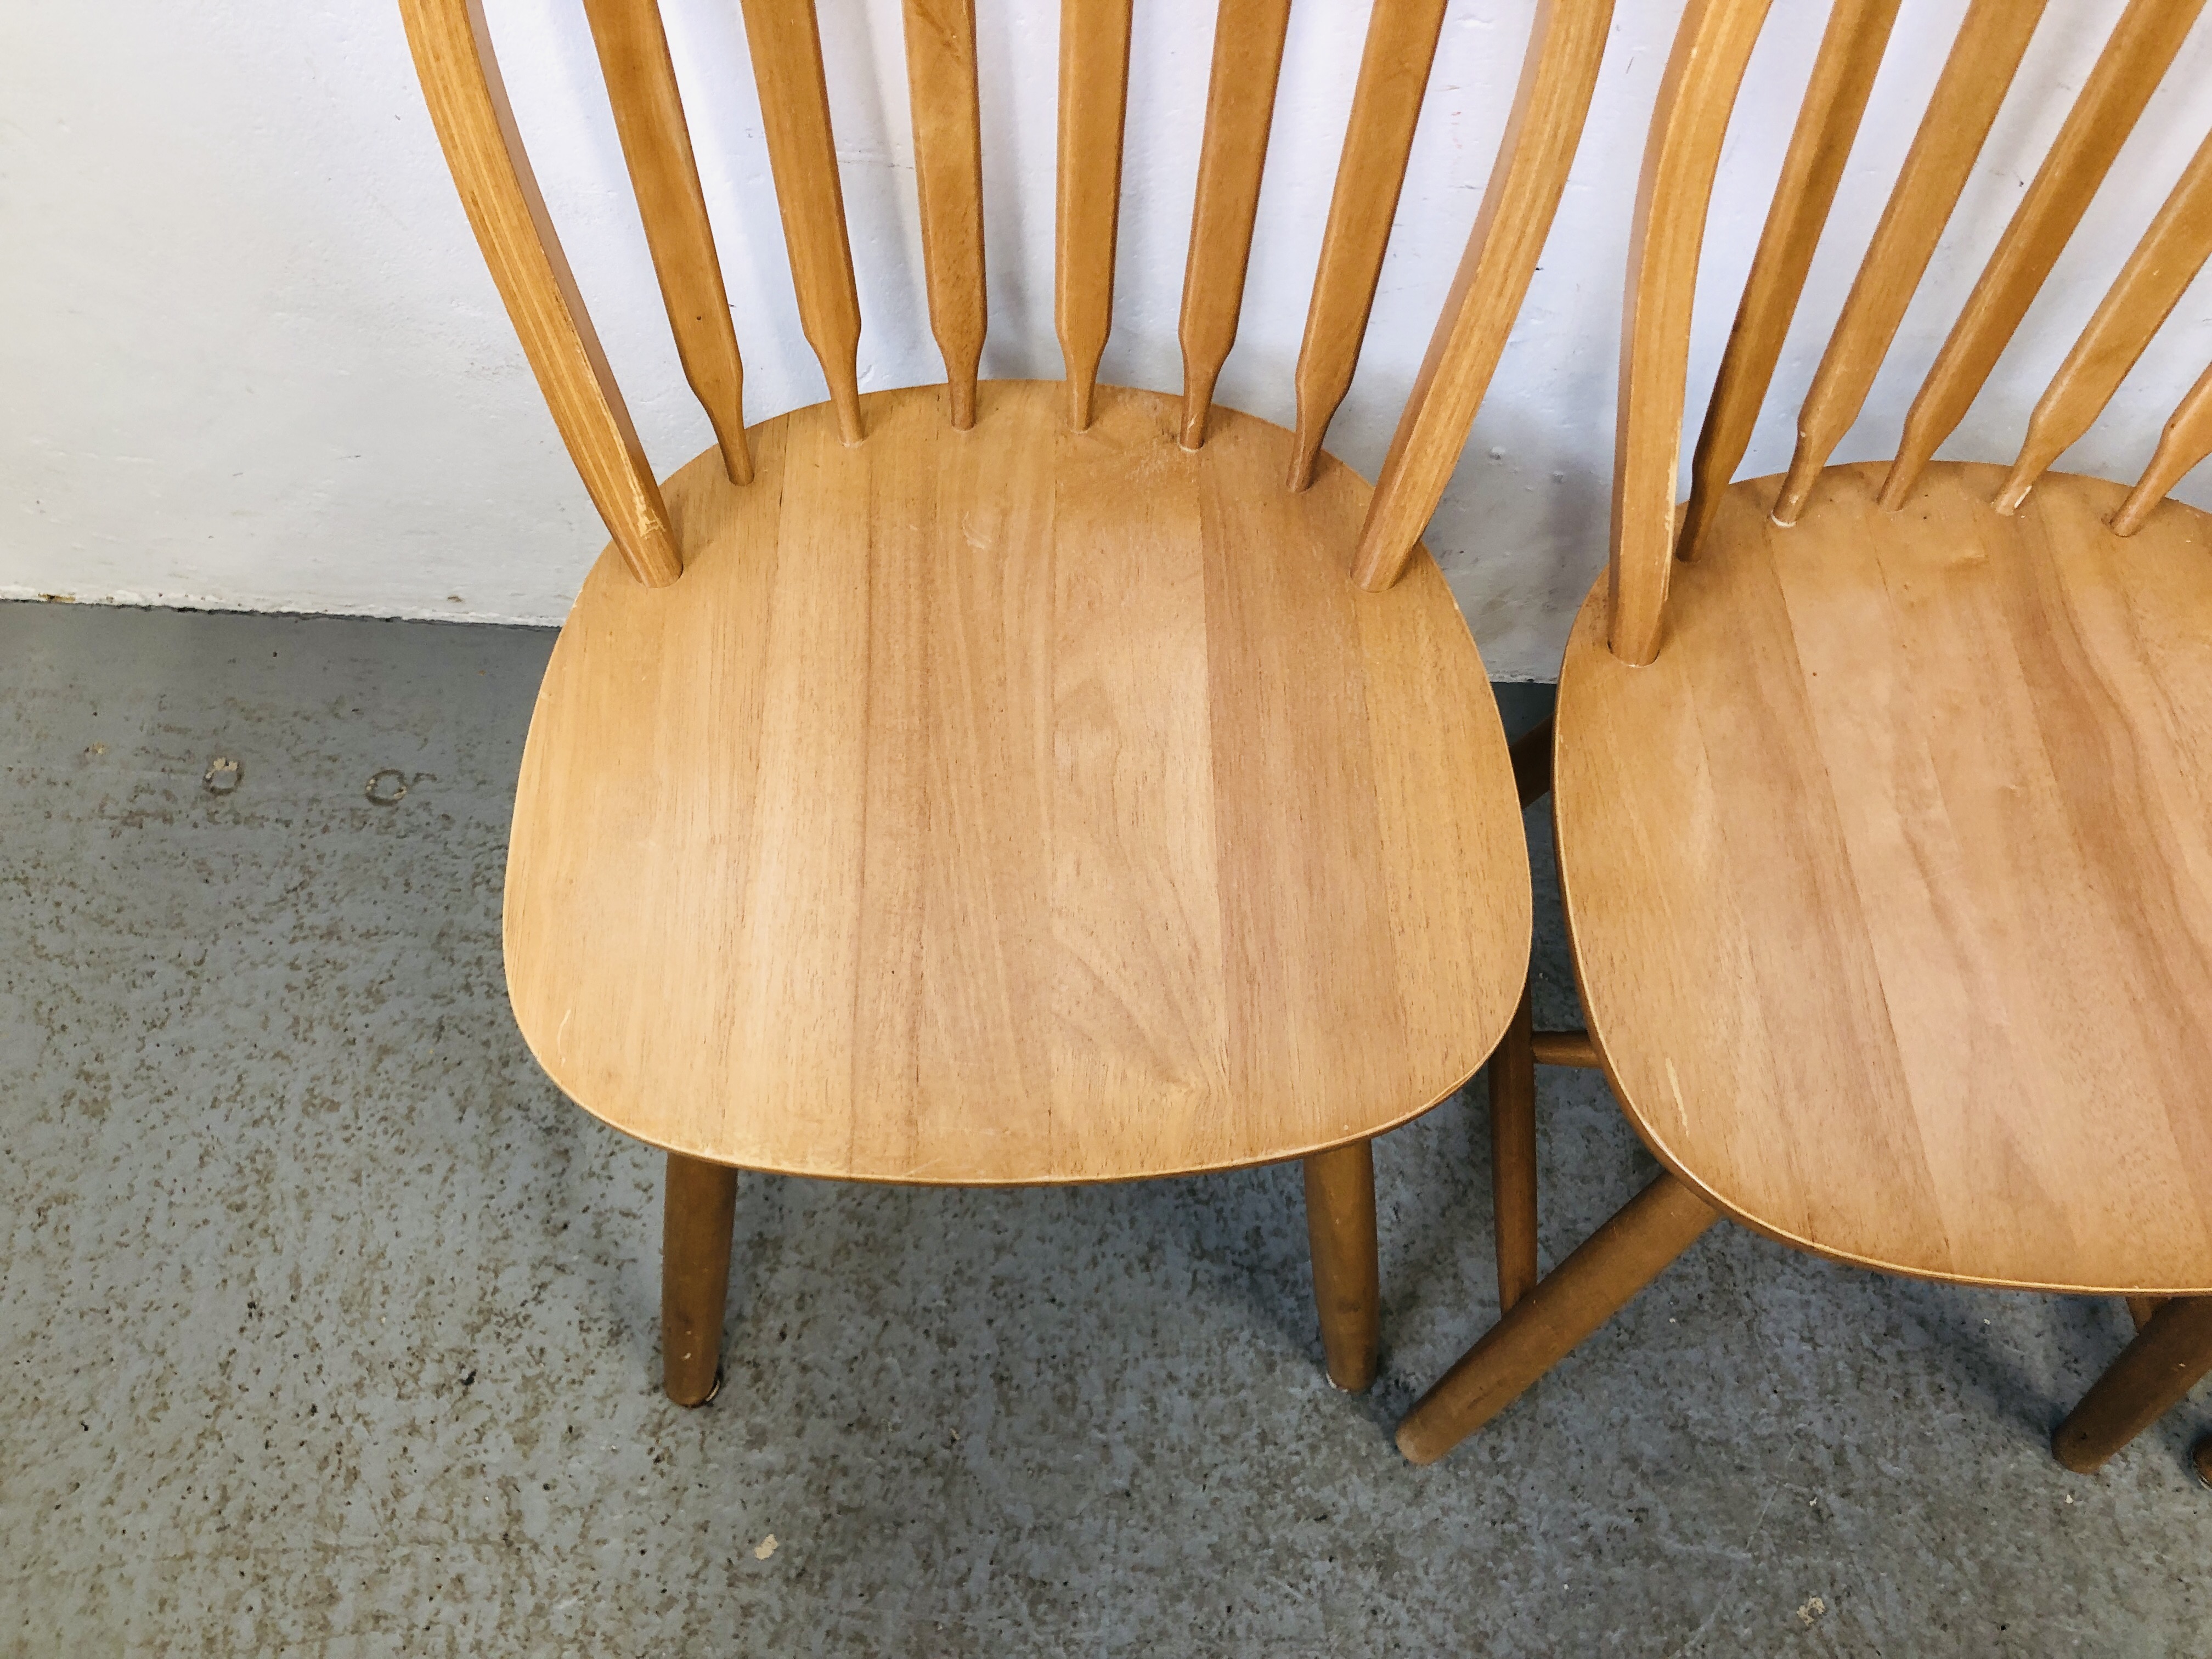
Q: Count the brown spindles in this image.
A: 11